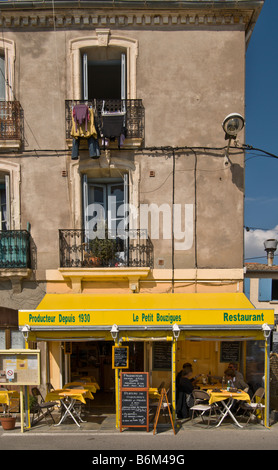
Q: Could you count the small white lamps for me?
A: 4